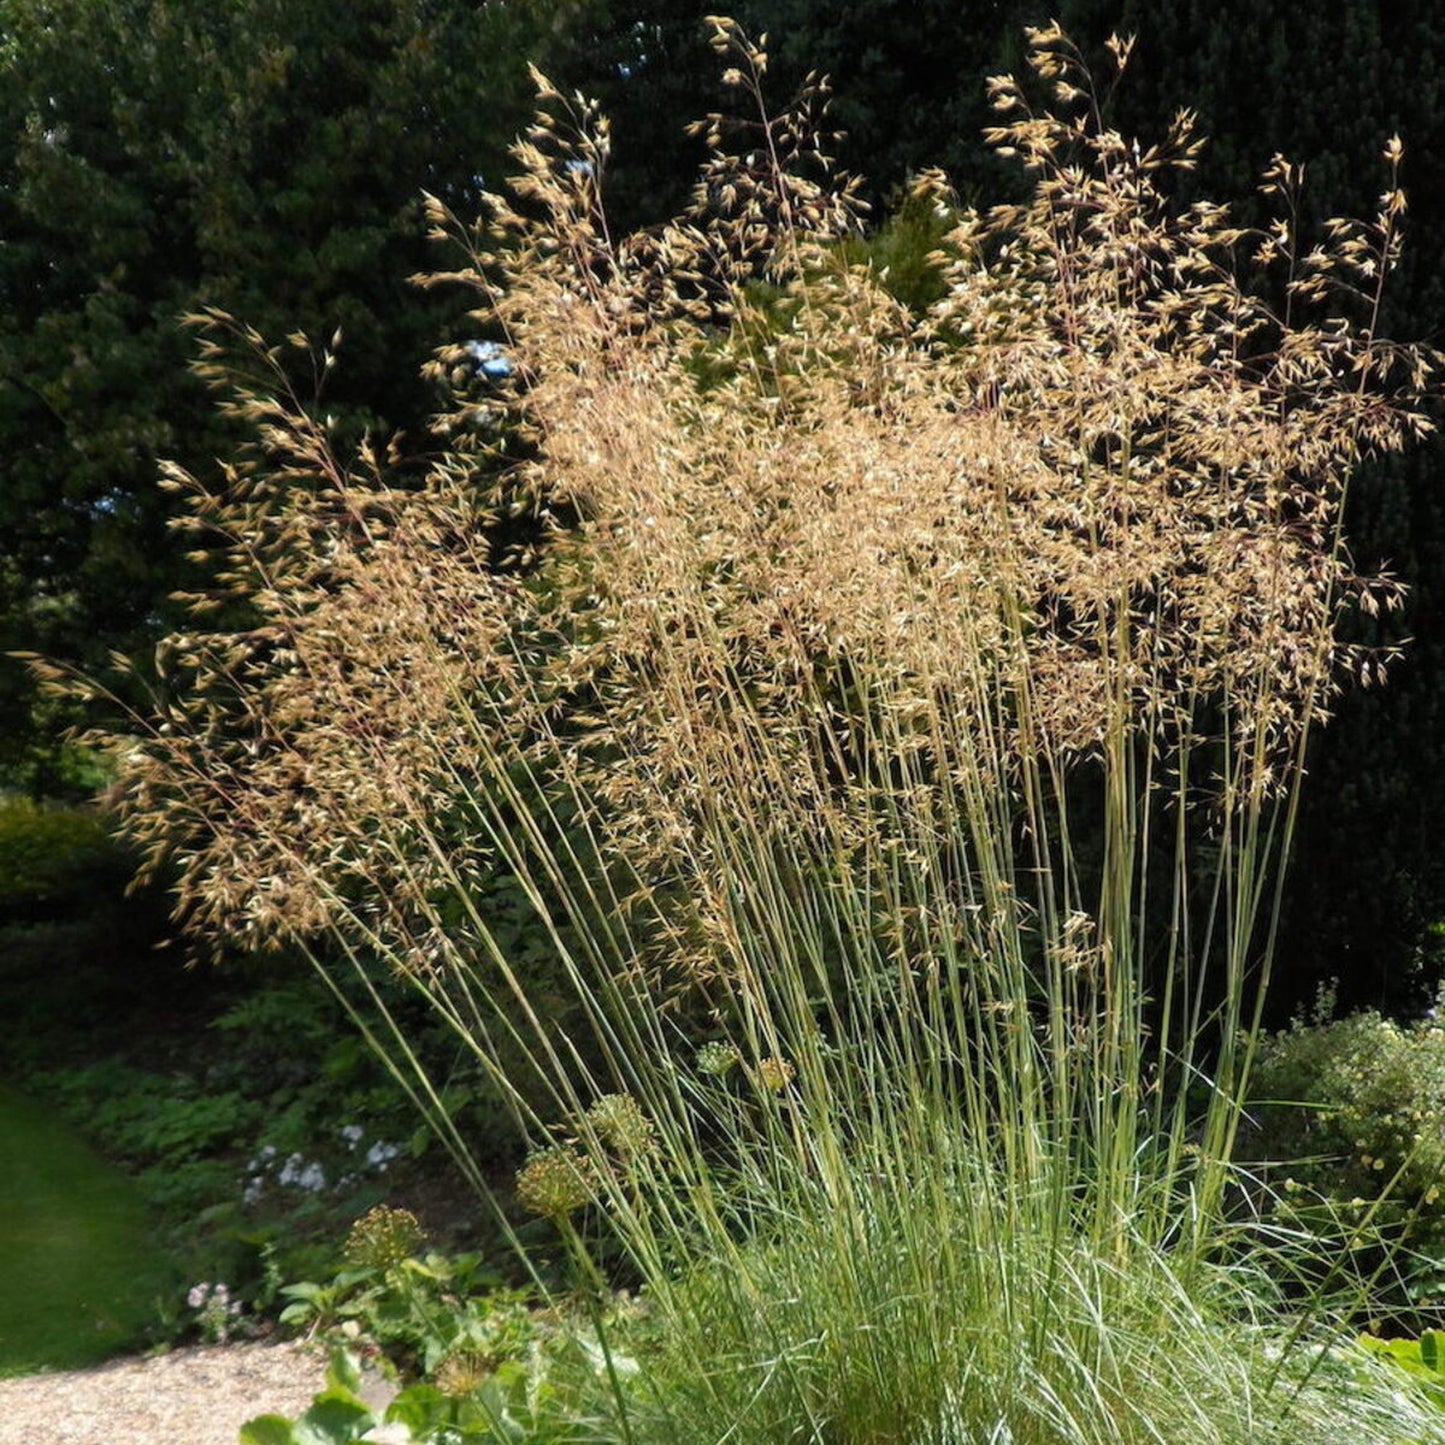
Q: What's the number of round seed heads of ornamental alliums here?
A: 6